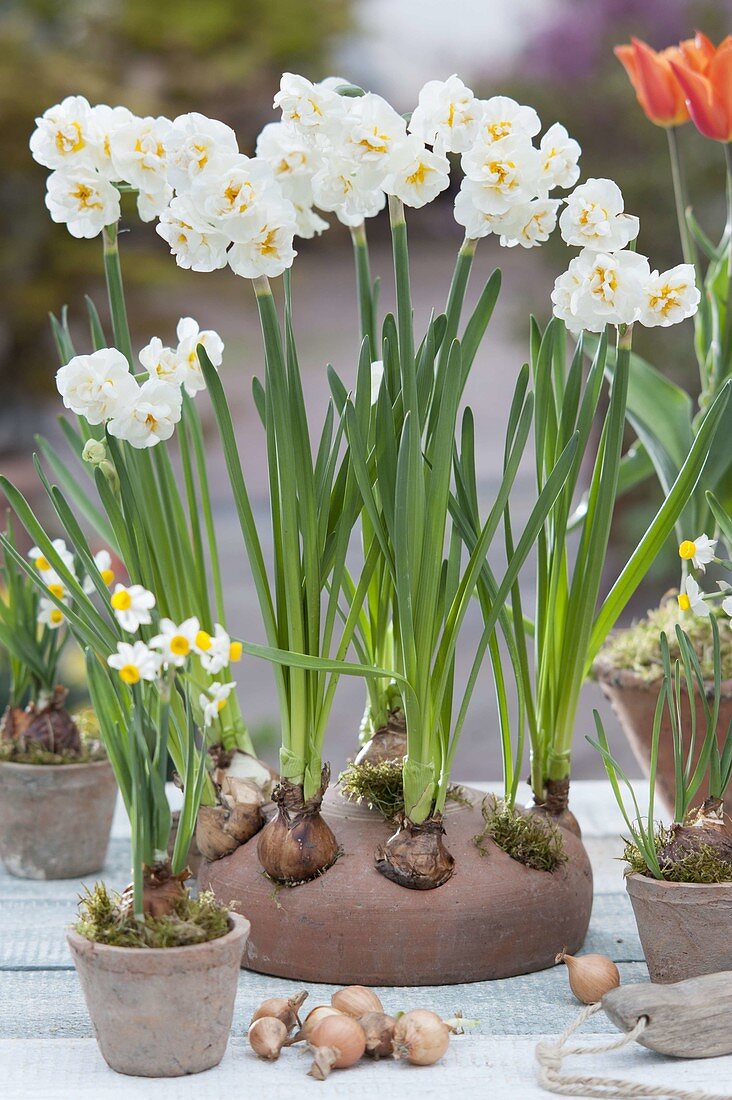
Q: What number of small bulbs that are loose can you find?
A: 8